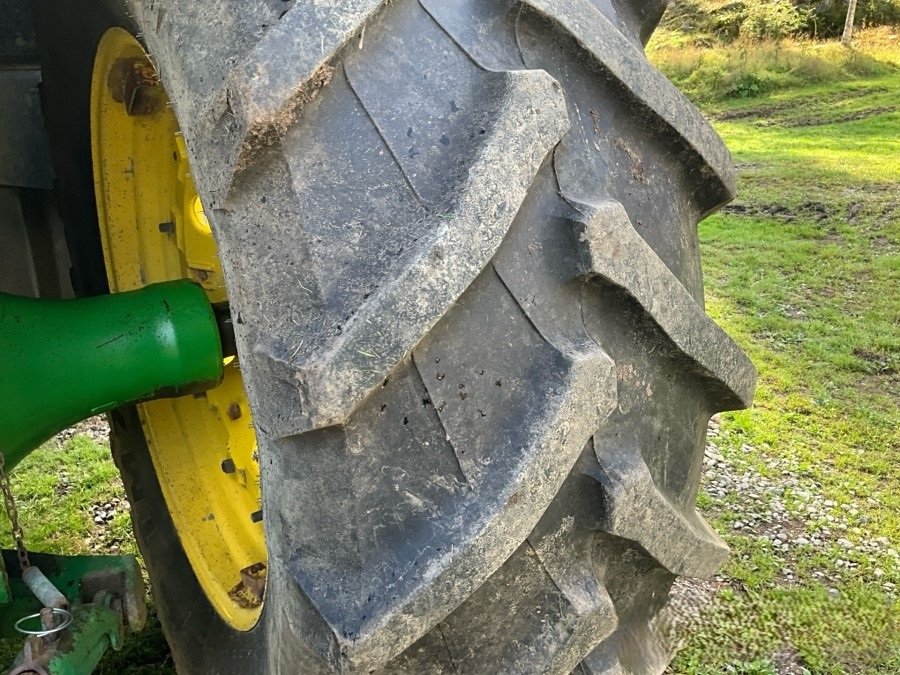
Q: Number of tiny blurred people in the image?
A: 0